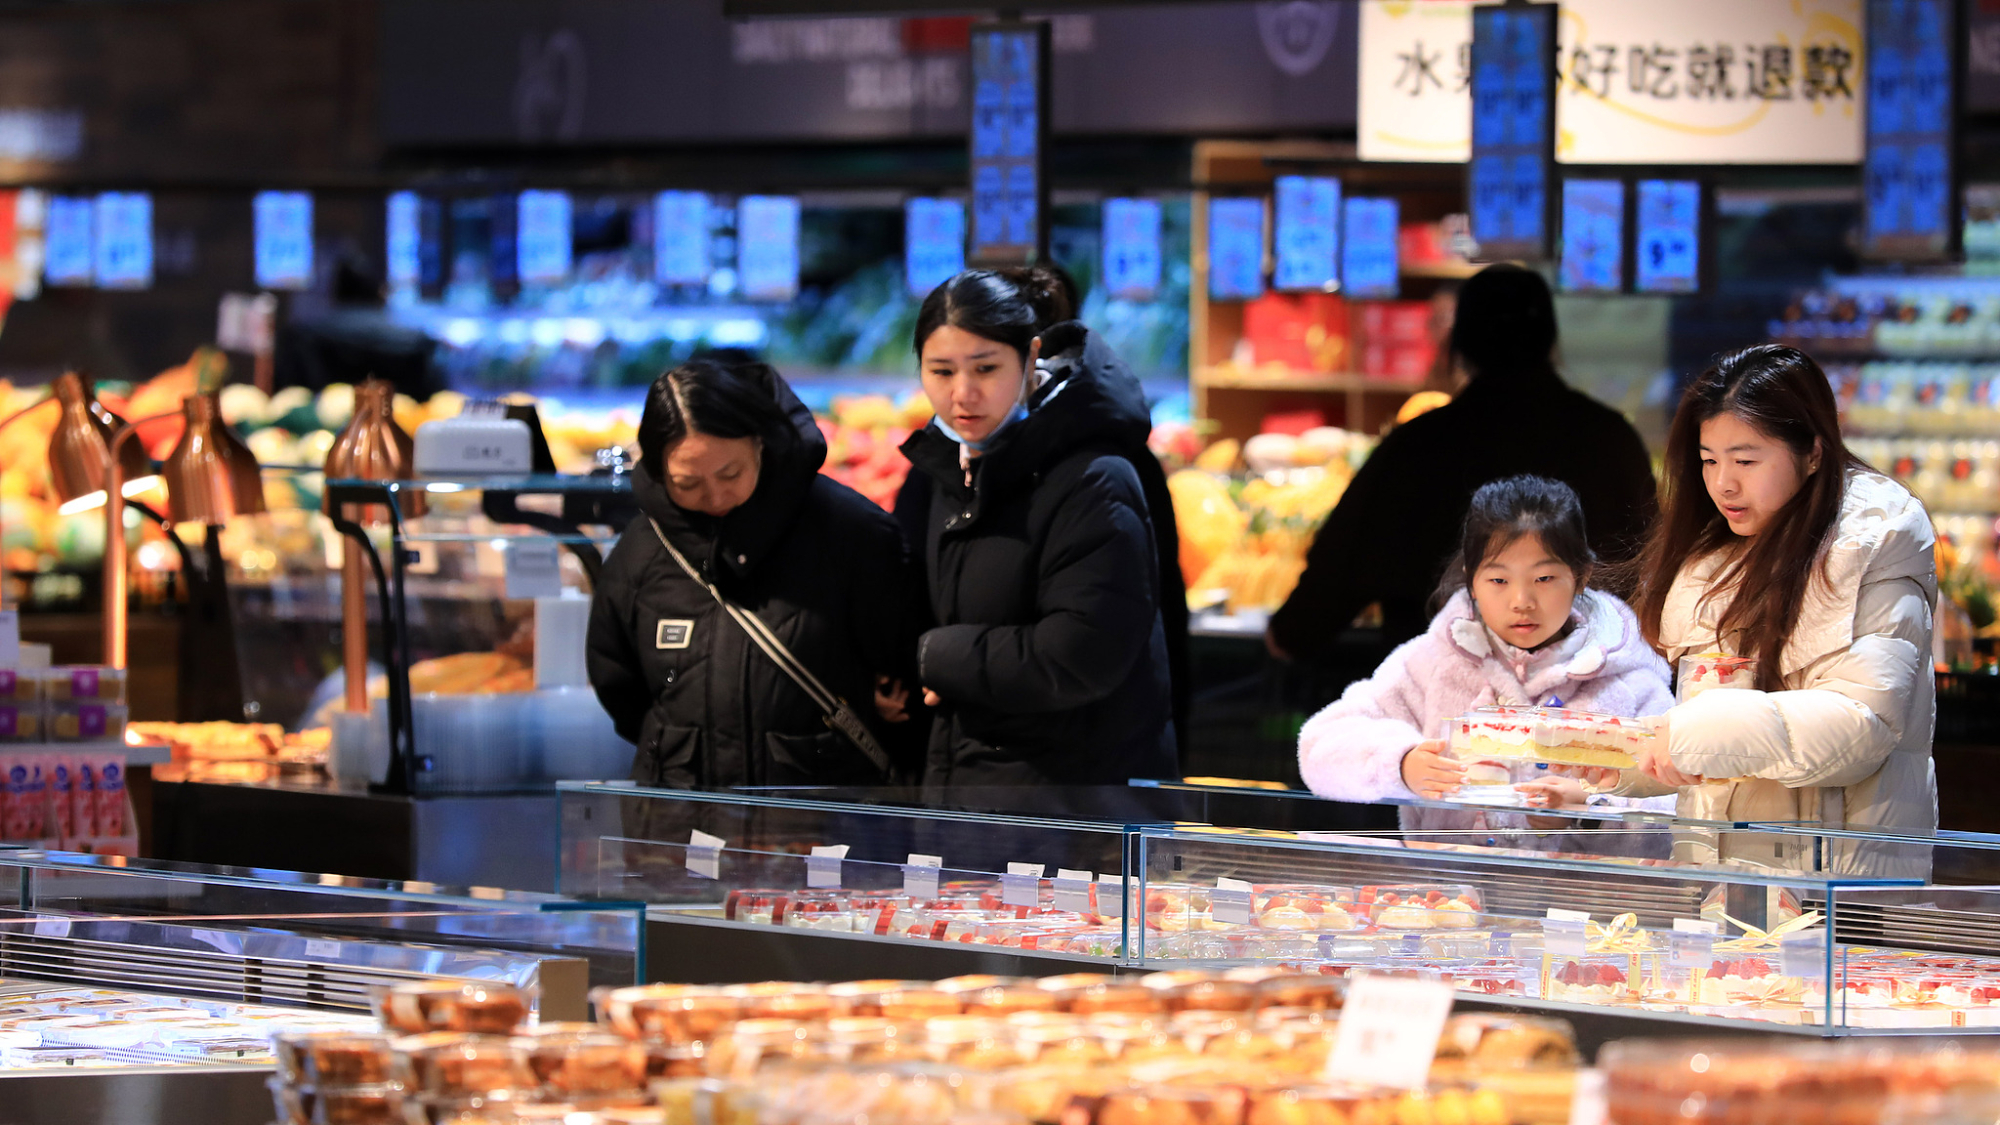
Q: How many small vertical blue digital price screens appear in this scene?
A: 14